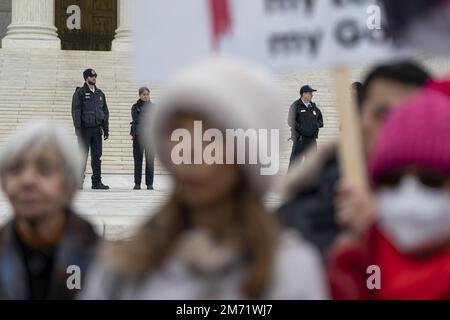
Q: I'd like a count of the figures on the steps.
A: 3